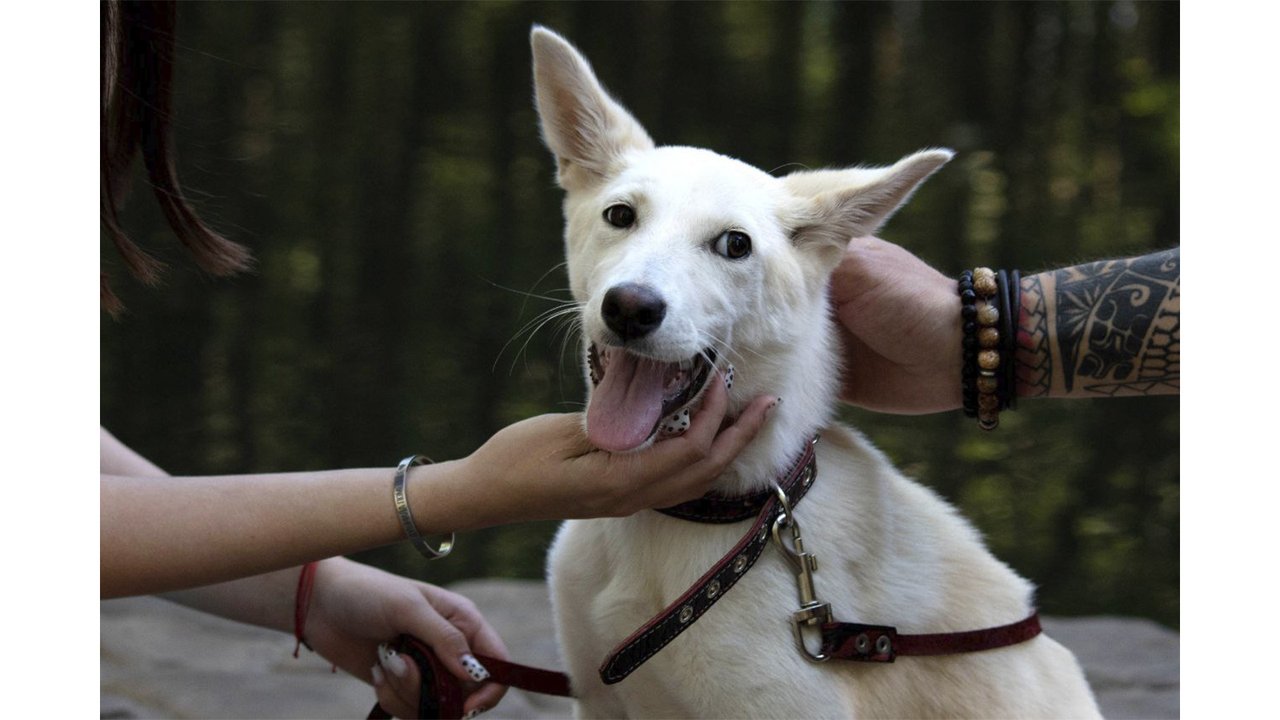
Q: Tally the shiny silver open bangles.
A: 1